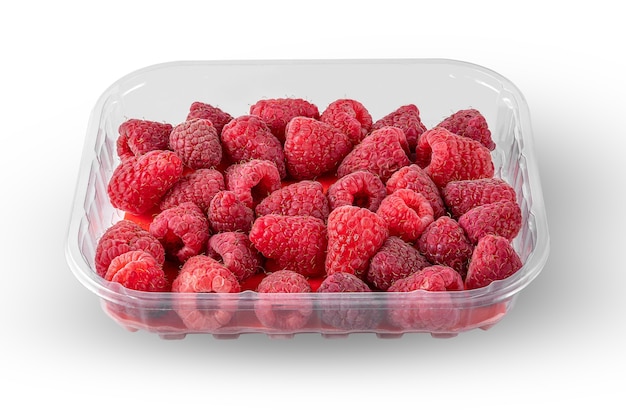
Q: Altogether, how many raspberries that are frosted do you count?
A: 0